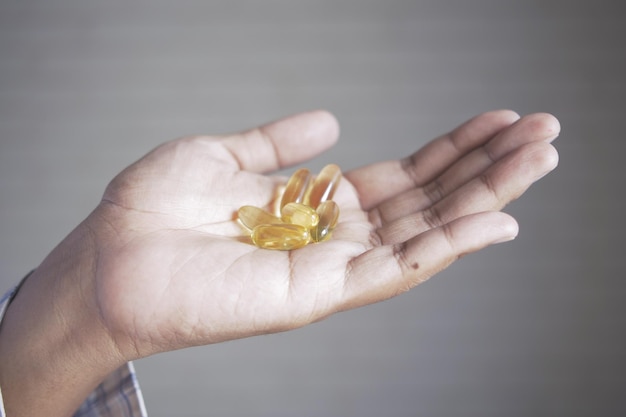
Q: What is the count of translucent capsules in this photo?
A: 6